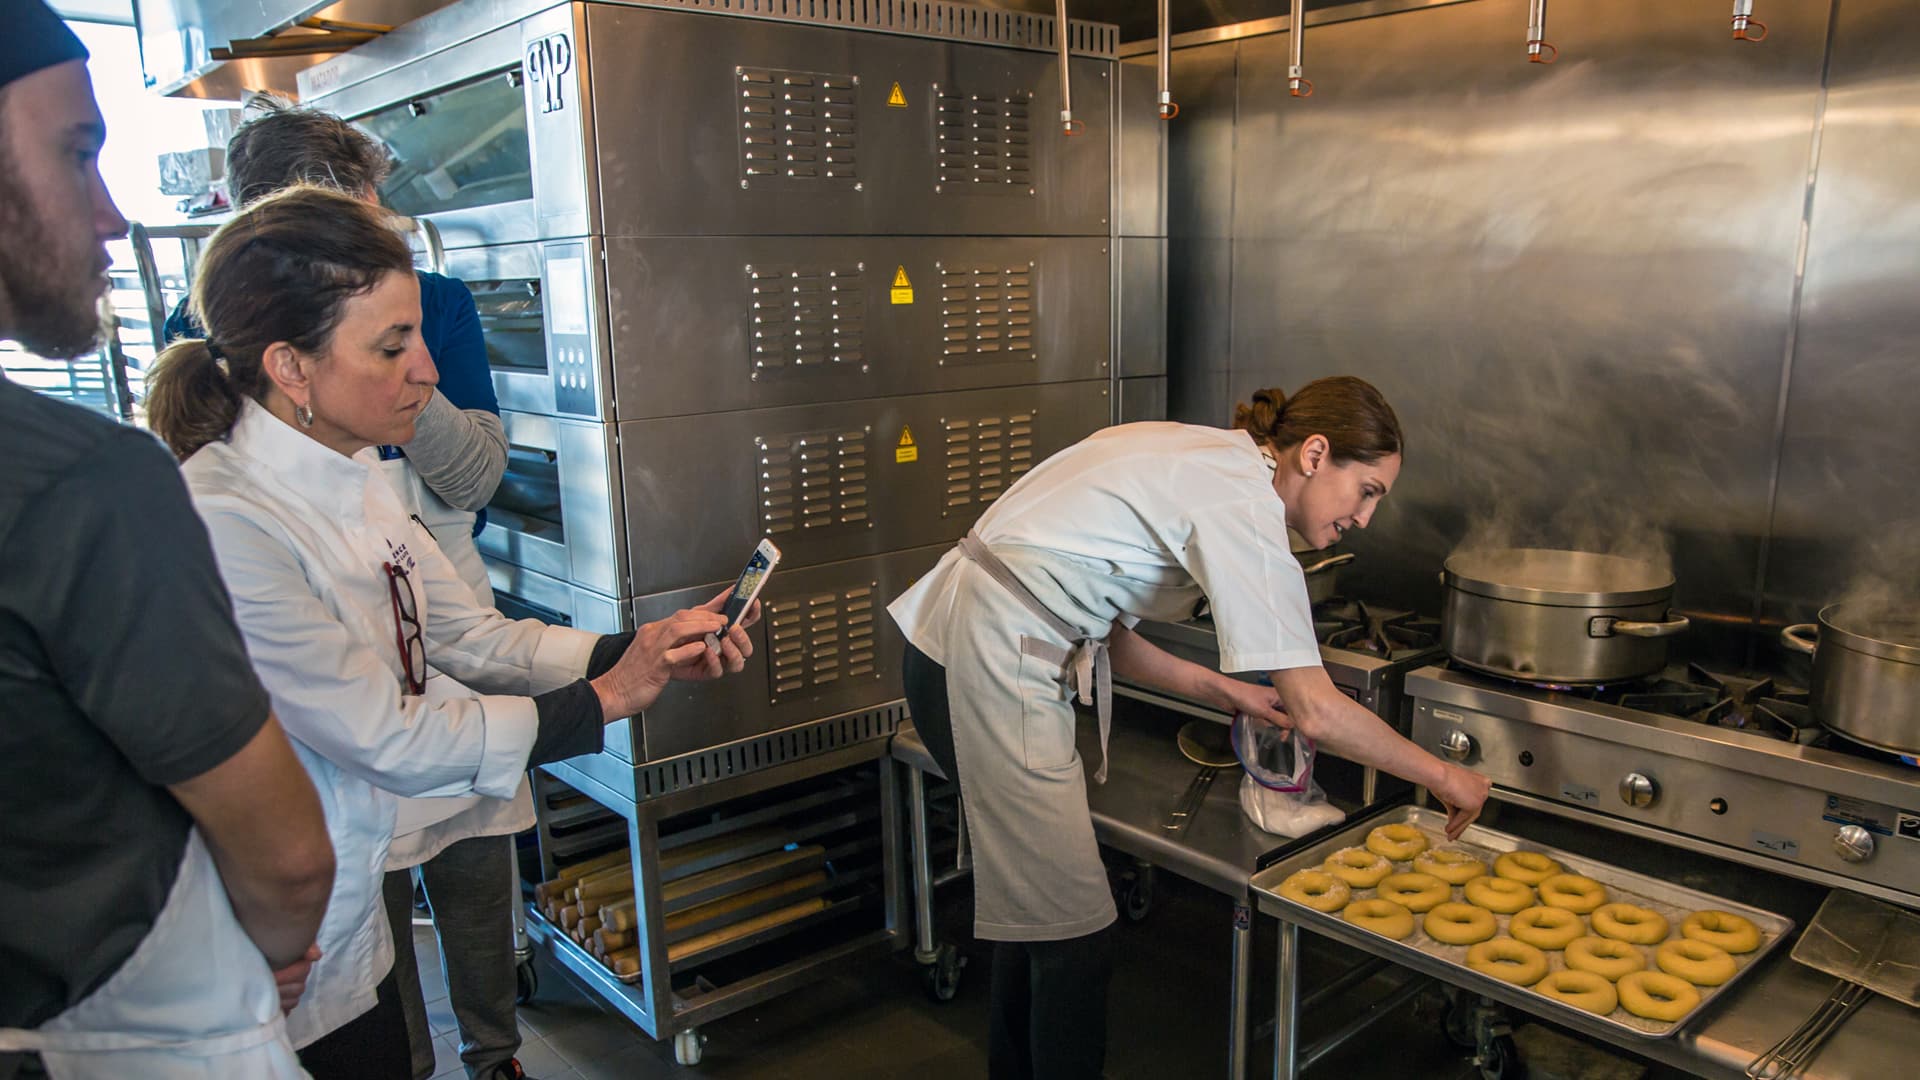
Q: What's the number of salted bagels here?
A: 4